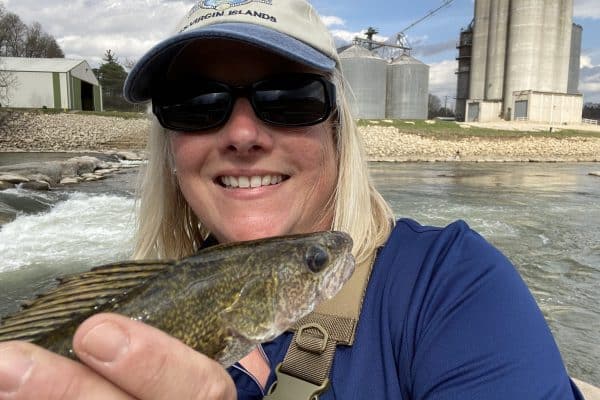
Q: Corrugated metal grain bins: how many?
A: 2